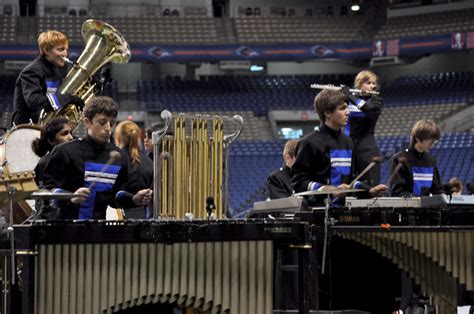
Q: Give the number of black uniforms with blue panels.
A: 5